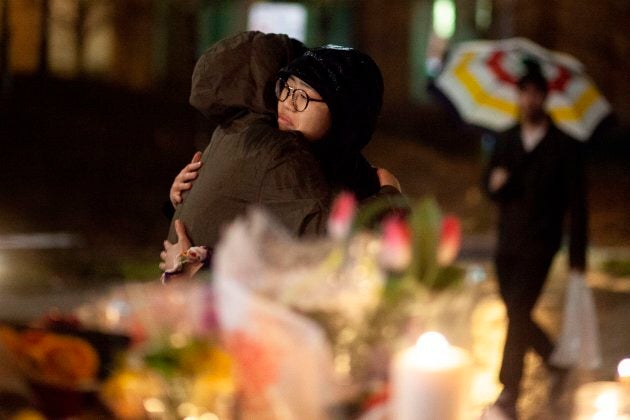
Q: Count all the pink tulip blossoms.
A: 3